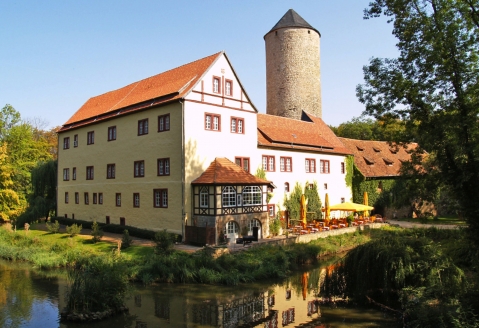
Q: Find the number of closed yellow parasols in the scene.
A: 3